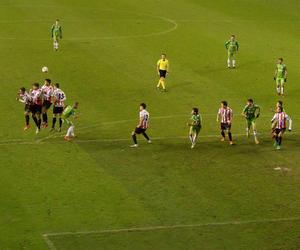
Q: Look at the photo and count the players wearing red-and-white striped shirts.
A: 7